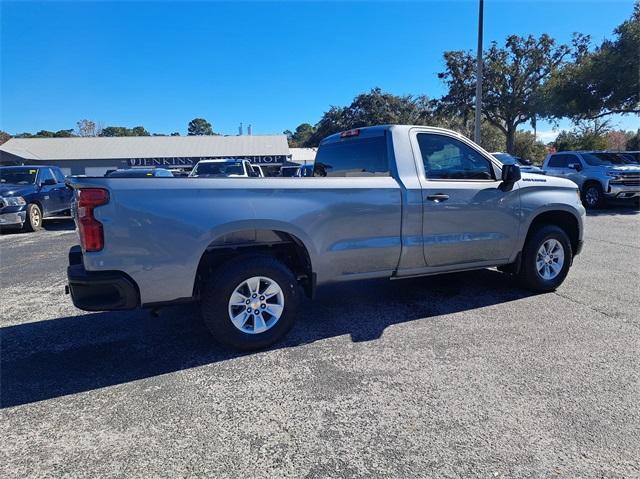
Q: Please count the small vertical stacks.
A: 2